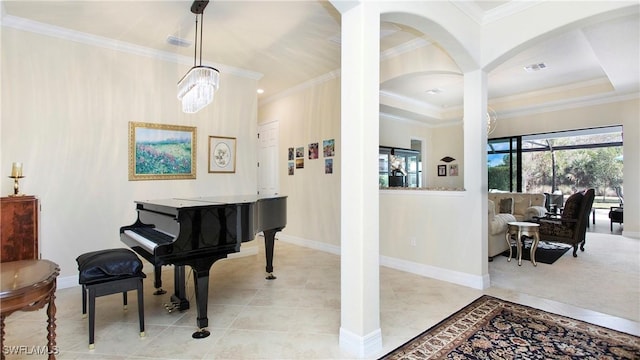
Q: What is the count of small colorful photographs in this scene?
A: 7